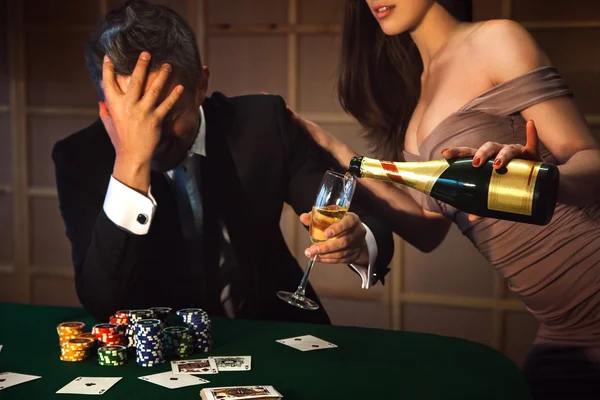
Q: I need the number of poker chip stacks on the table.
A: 11